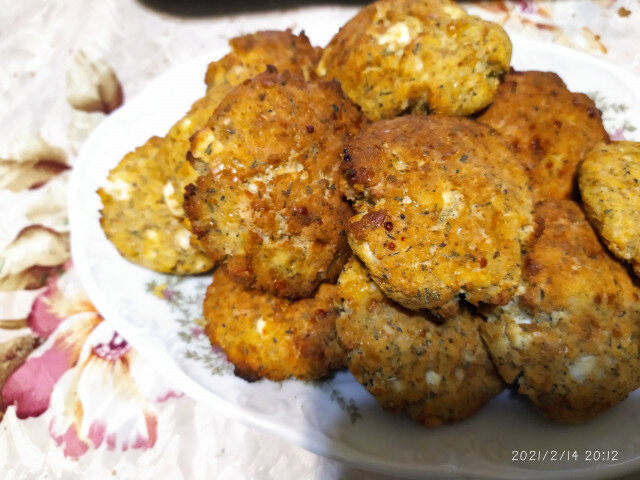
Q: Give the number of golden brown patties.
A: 11